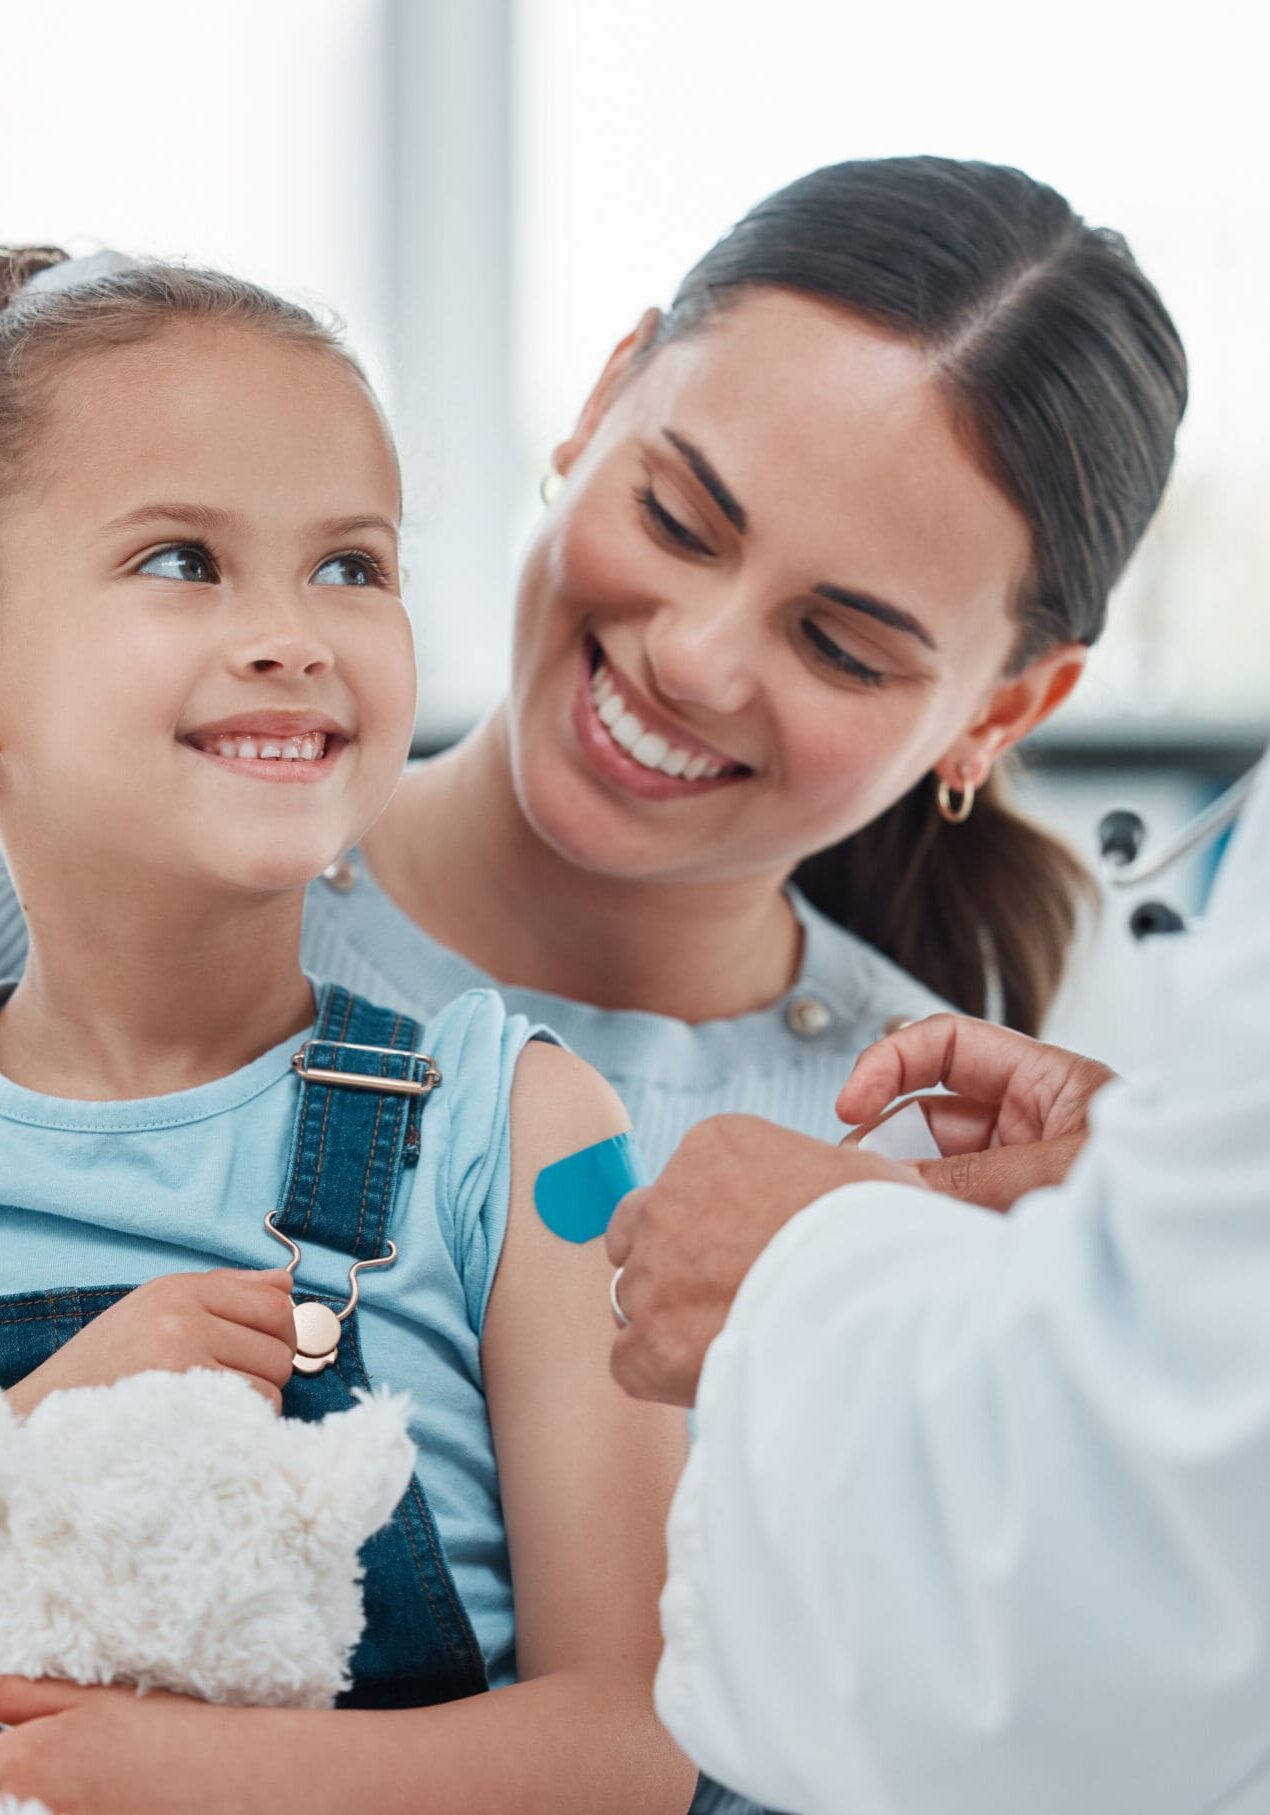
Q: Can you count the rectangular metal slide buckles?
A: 1